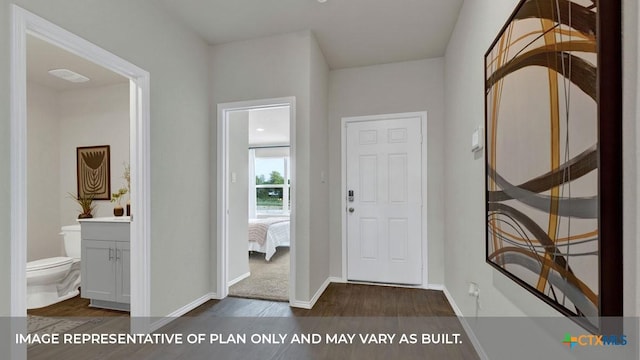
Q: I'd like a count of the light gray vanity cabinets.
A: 1